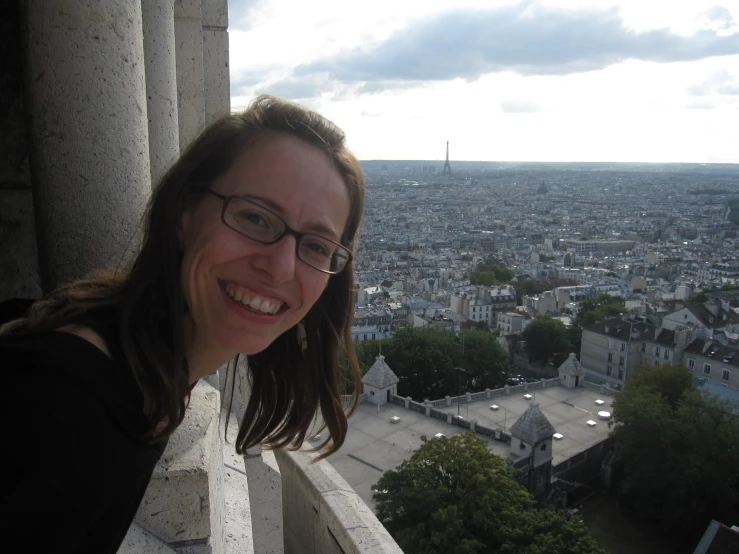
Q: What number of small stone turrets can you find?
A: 3